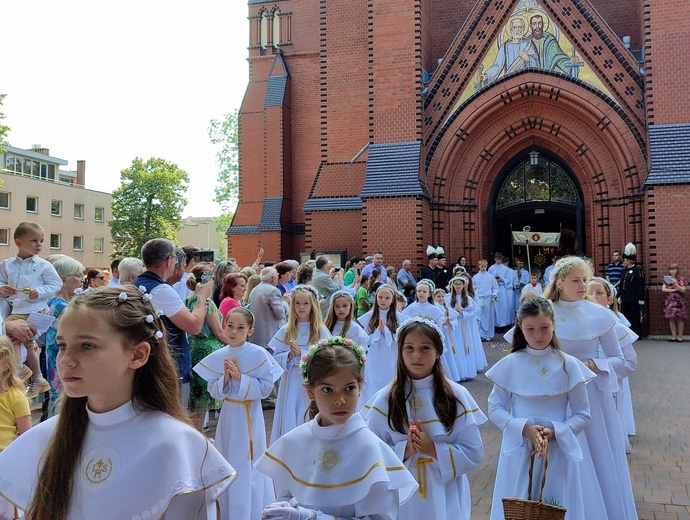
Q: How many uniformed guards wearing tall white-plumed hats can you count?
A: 3